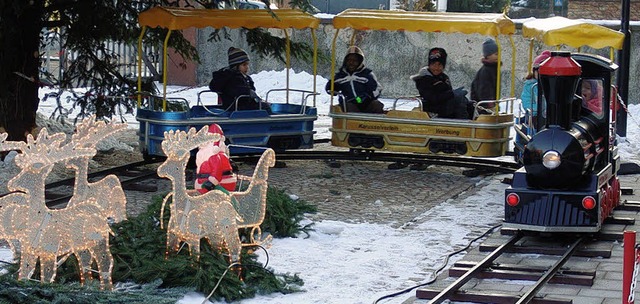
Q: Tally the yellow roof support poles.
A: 12